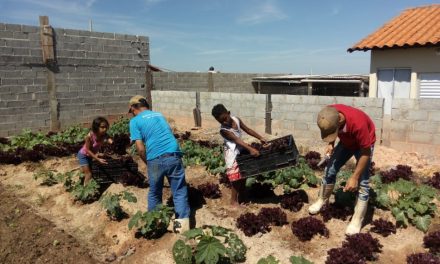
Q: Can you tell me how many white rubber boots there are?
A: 3